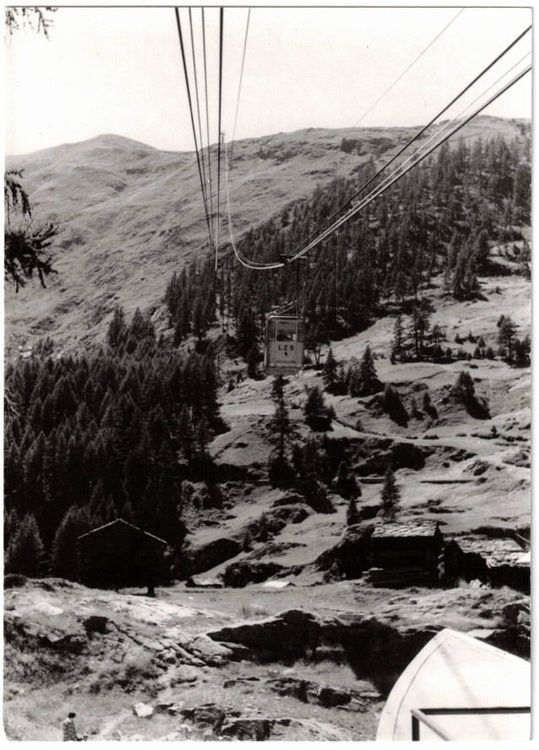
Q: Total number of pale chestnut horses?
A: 0